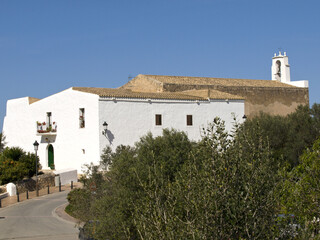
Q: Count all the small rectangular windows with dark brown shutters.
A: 2